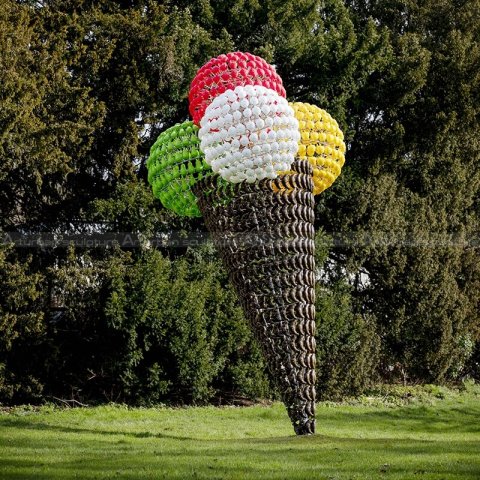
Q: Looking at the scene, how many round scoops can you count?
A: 4